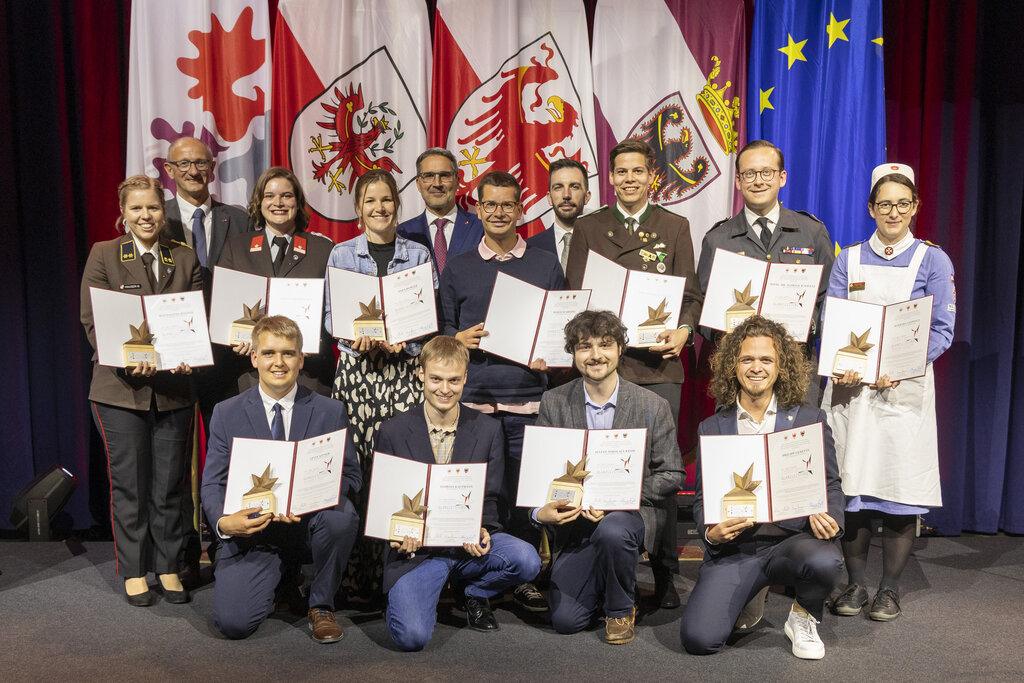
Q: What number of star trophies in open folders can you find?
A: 10